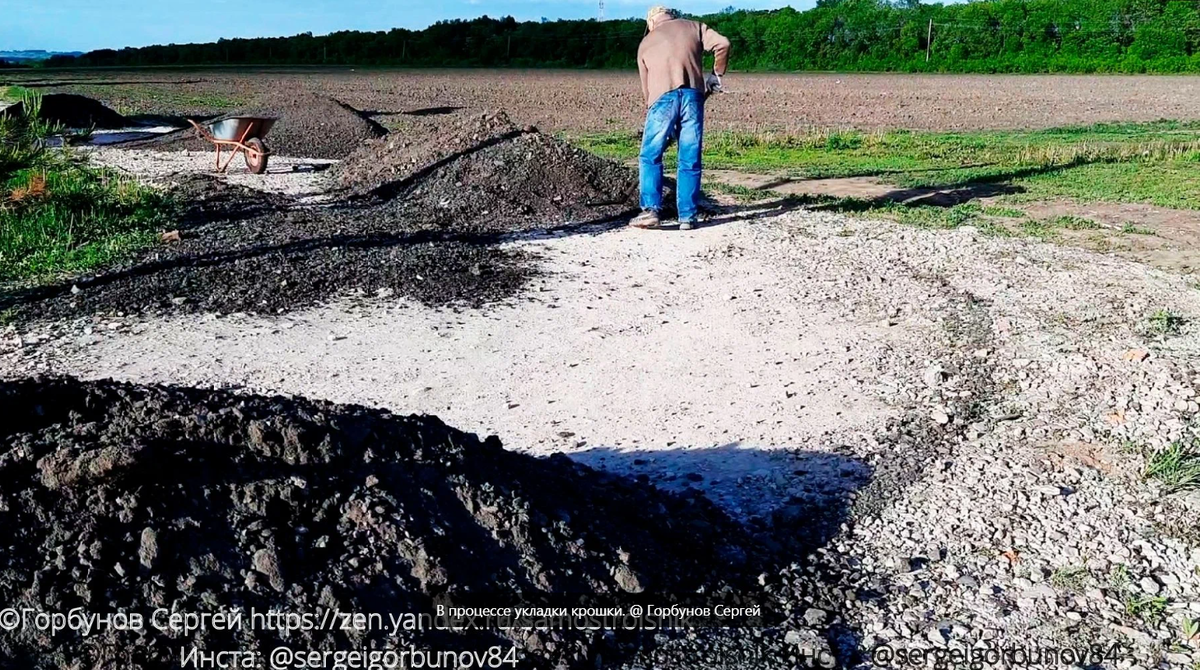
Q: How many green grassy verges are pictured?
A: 2